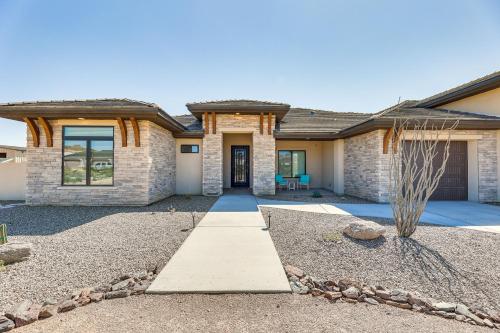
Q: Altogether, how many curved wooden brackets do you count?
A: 10